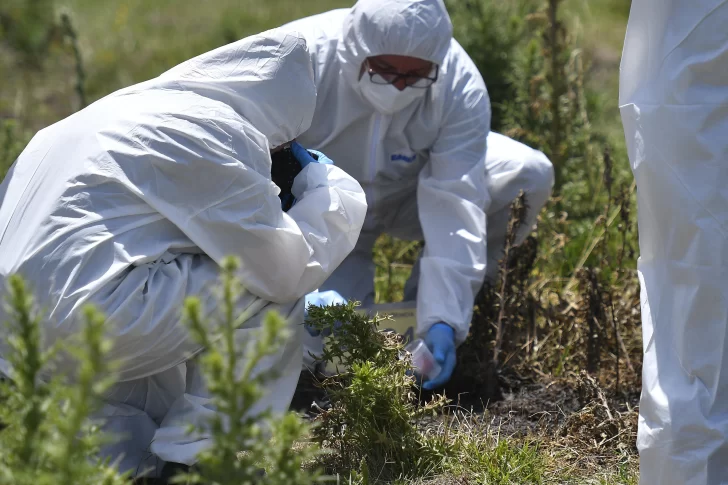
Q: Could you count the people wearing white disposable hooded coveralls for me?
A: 3